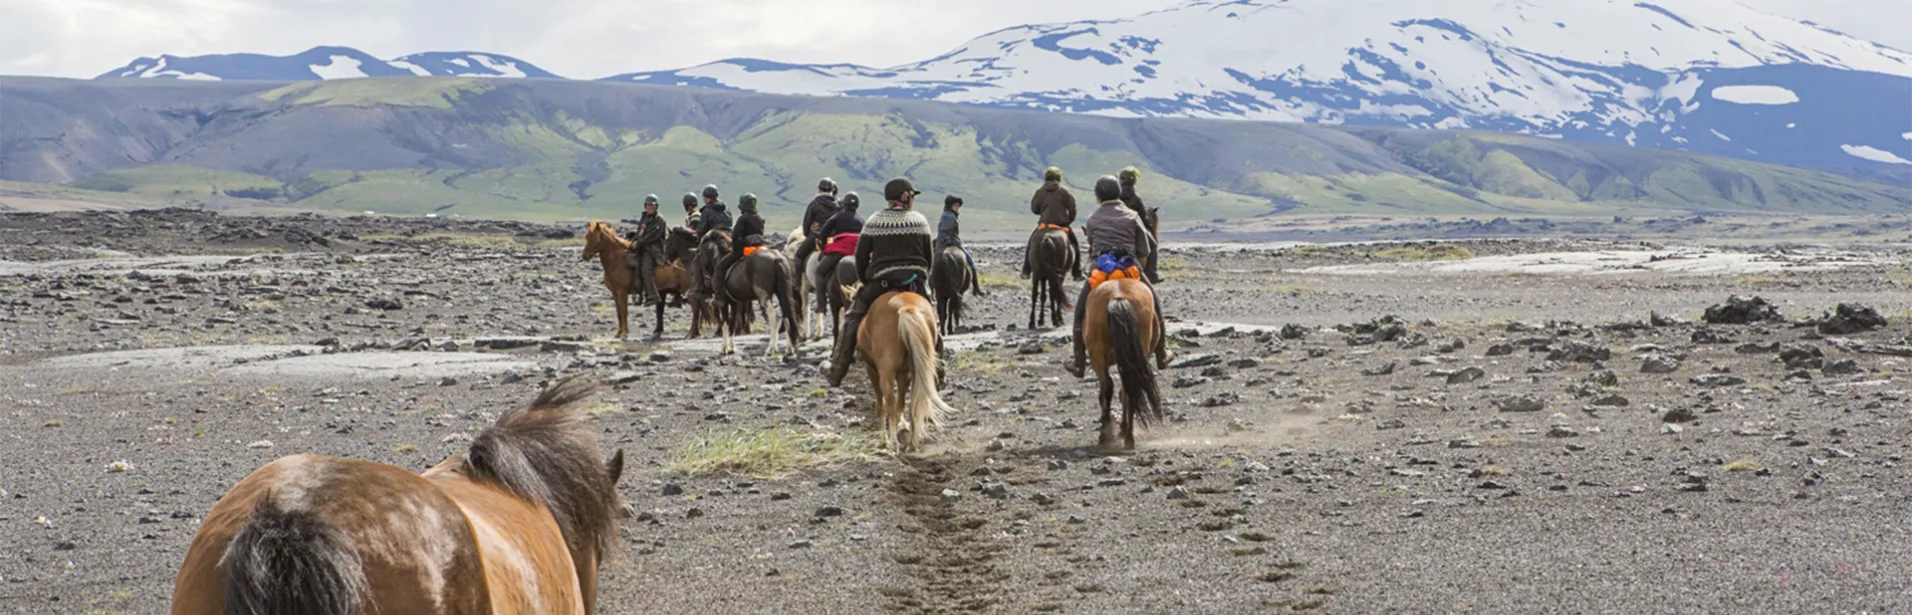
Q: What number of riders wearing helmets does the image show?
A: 11